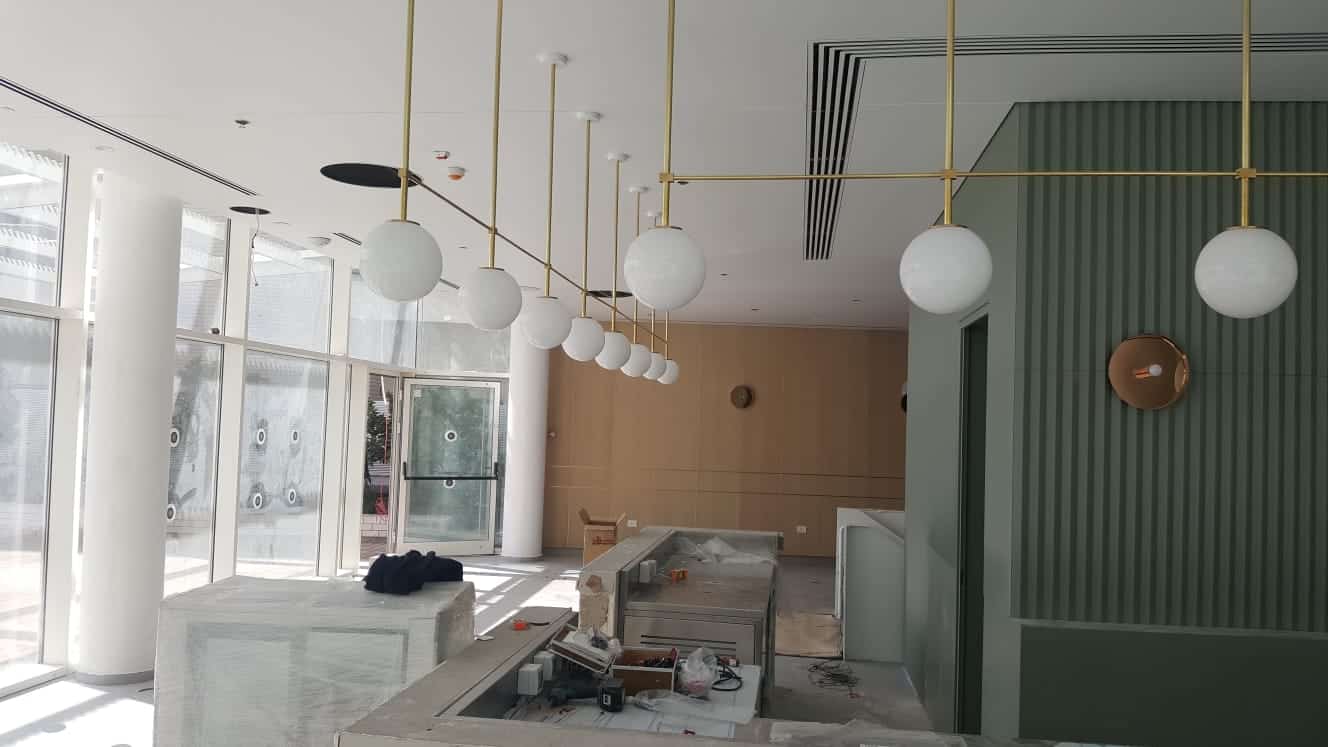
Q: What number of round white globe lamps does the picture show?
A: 11